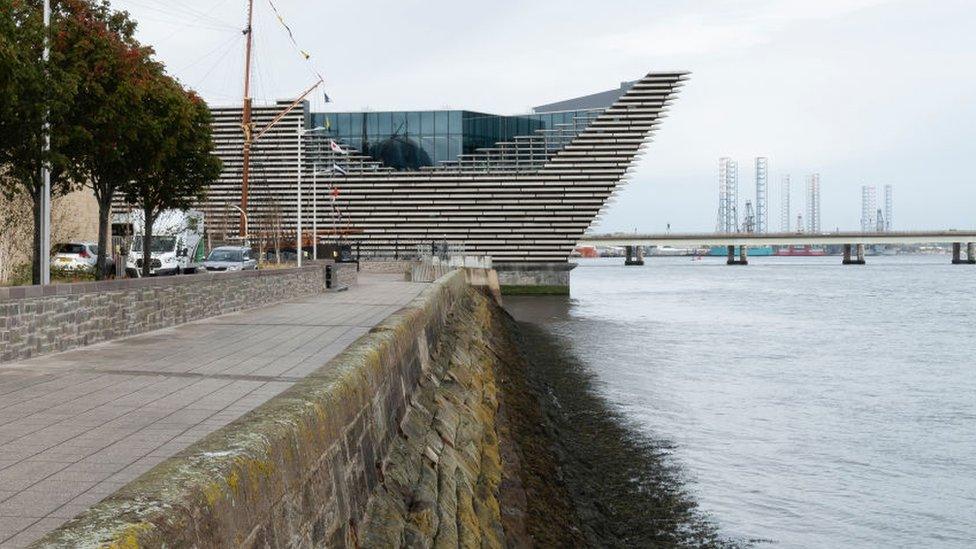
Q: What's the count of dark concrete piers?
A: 4